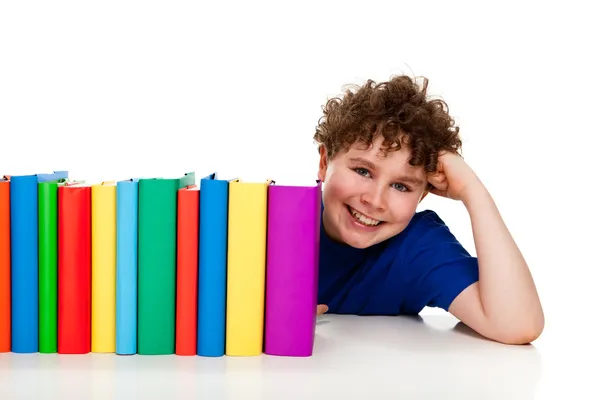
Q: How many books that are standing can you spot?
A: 11